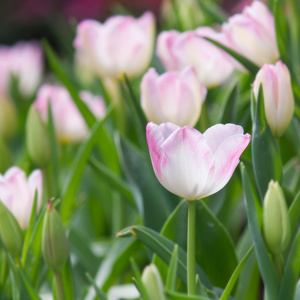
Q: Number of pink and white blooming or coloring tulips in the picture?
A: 9